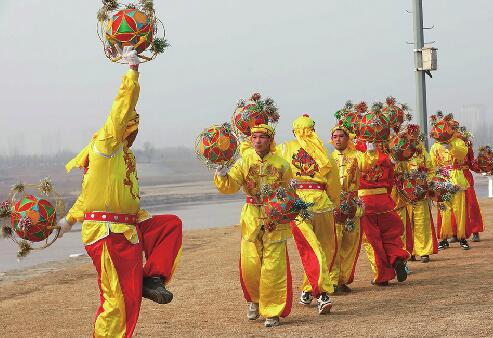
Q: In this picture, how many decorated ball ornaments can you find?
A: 14